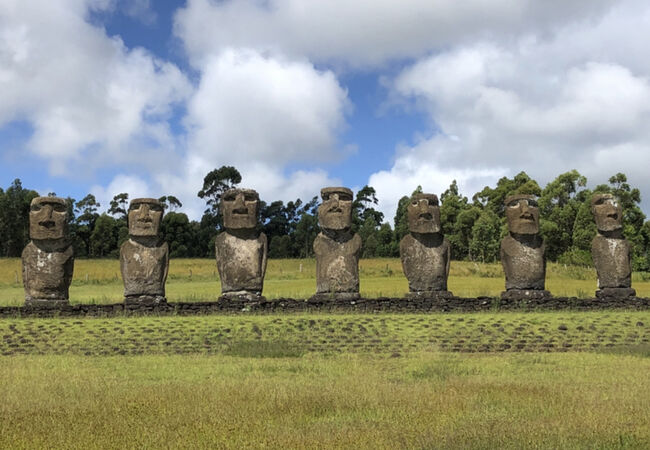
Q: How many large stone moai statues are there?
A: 7